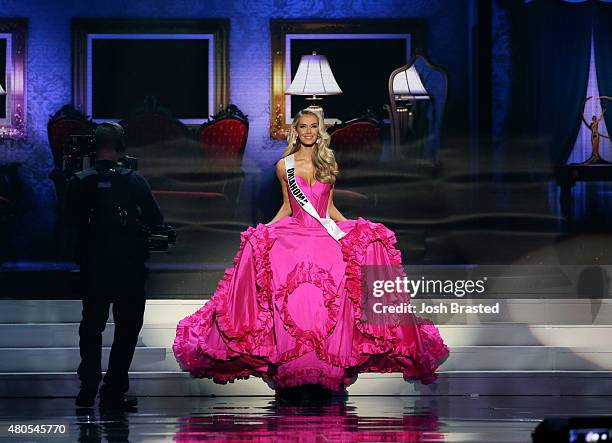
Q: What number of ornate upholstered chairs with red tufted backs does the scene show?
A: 3